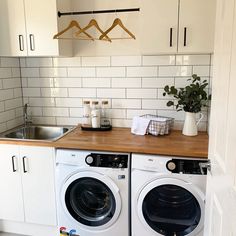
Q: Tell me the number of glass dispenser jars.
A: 3